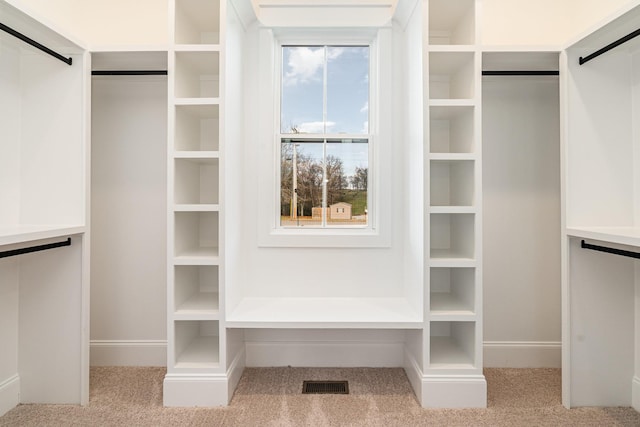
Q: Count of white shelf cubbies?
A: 14